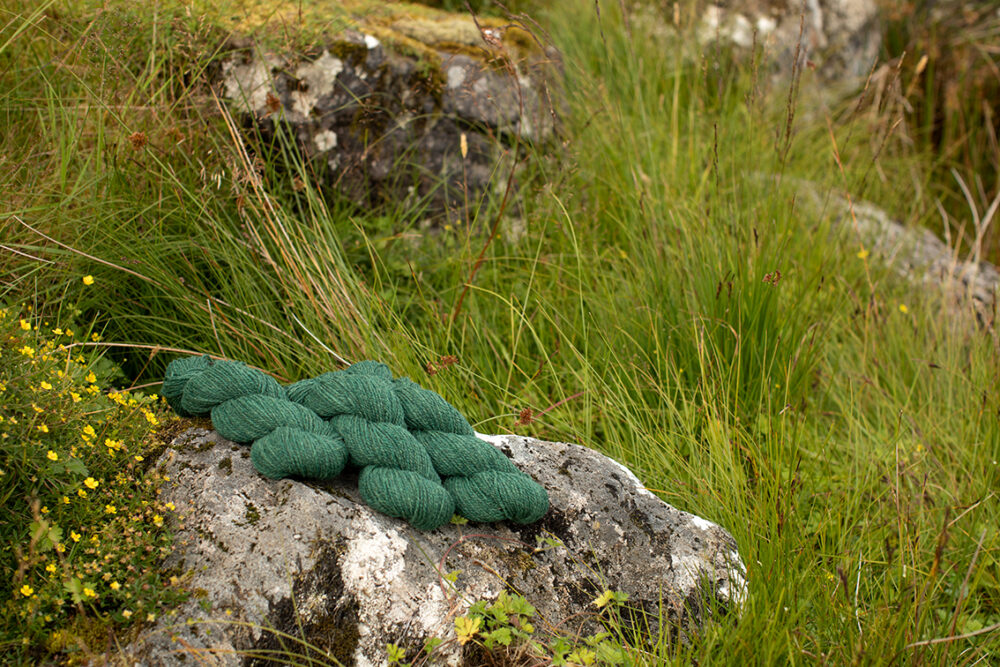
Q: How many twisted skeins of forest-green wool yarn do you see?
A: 3